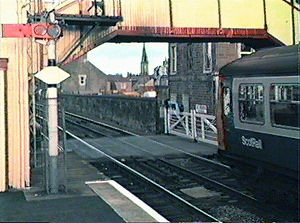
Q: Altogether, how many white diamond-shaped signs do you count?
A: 1